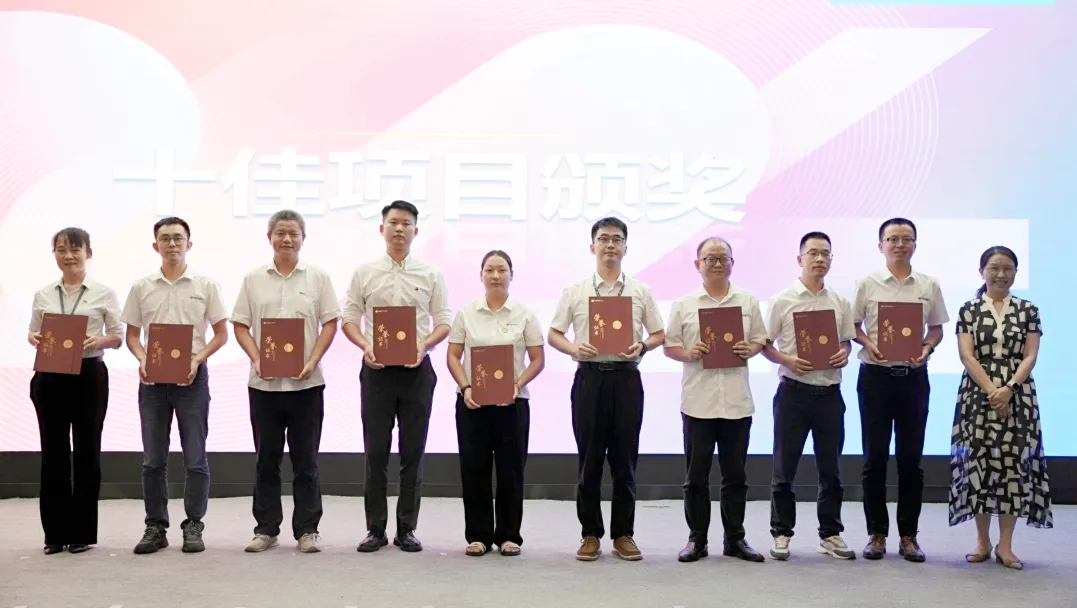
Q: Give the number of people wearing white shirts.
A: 9